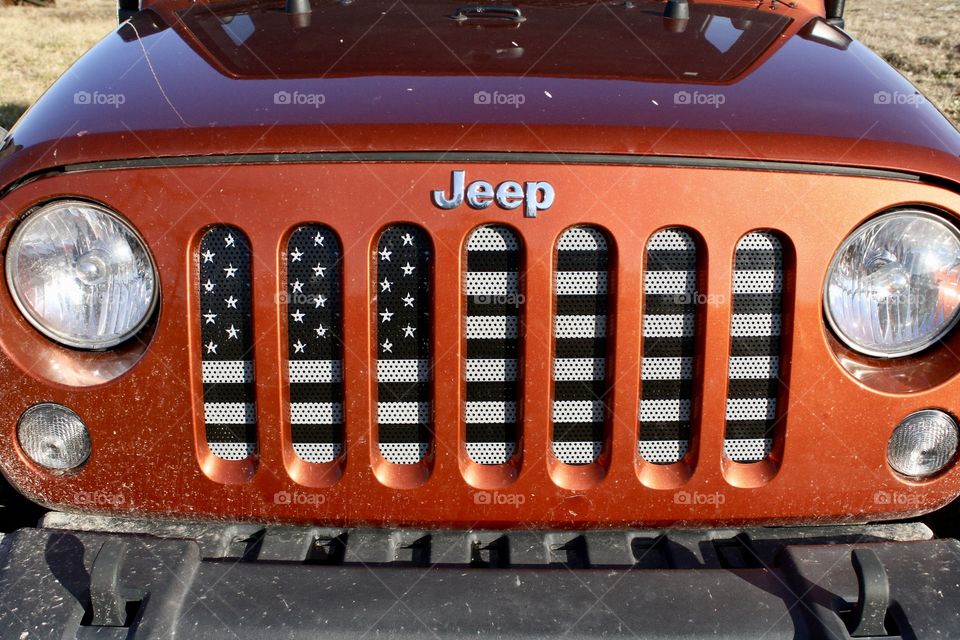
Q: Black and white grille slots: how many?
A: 7